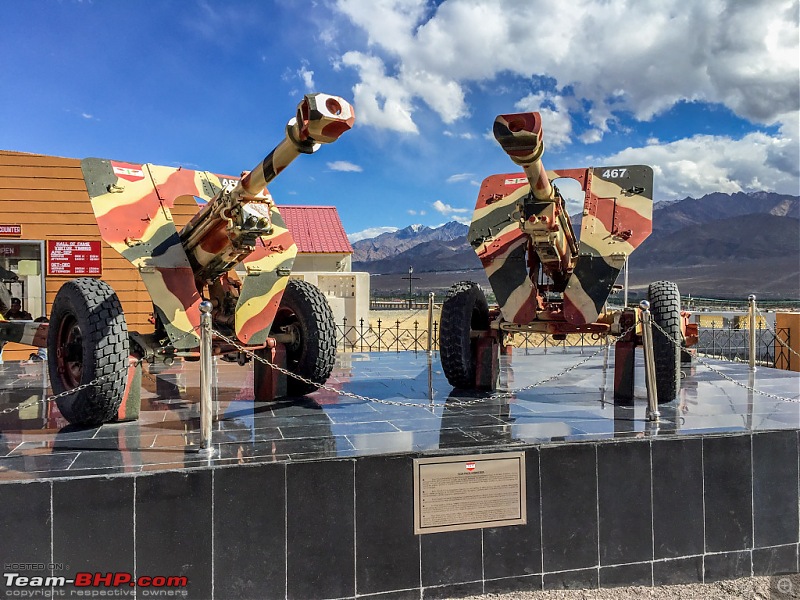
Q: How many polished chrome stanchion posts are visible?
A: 4